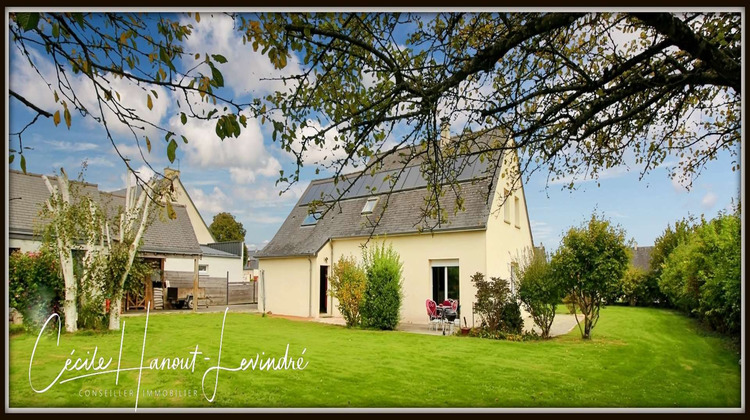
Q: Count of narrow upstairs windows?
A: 2